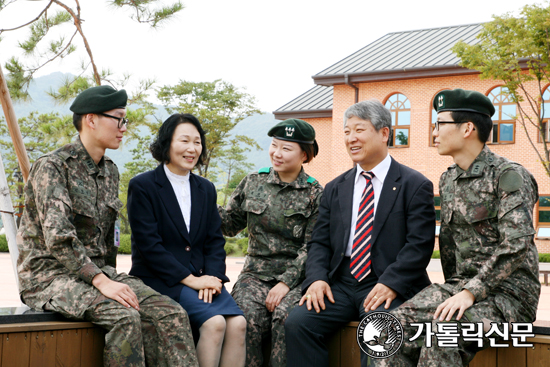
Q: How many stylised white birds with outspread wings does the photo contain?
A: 1